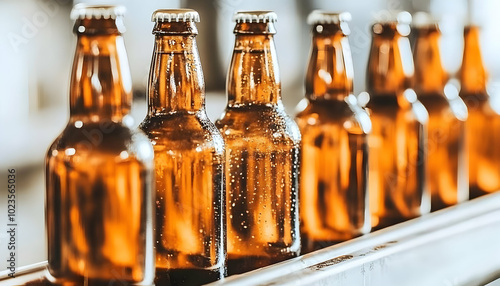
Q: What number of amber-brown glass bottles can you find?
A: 7